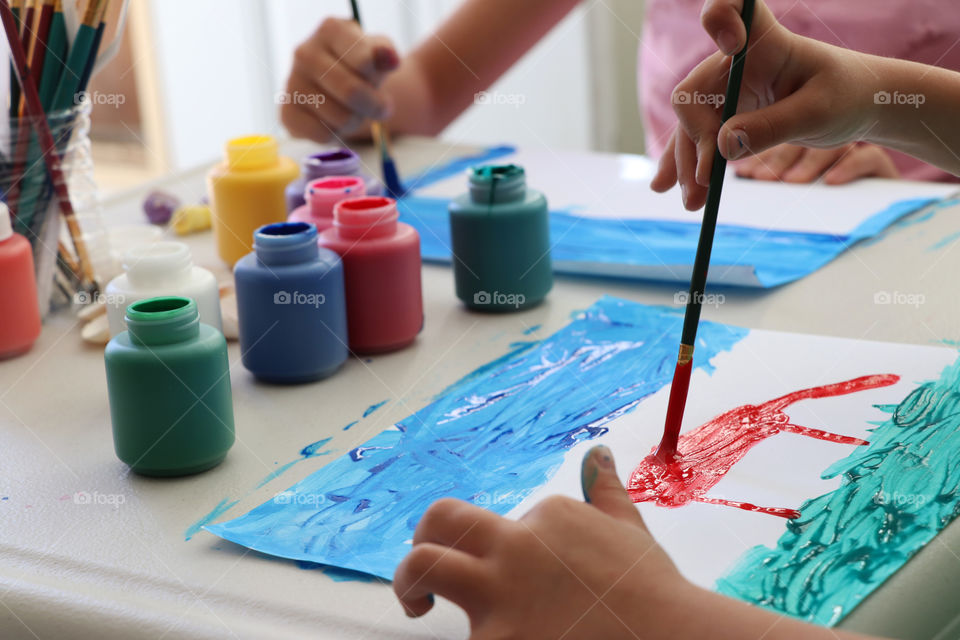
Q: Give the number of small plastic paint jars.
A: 9